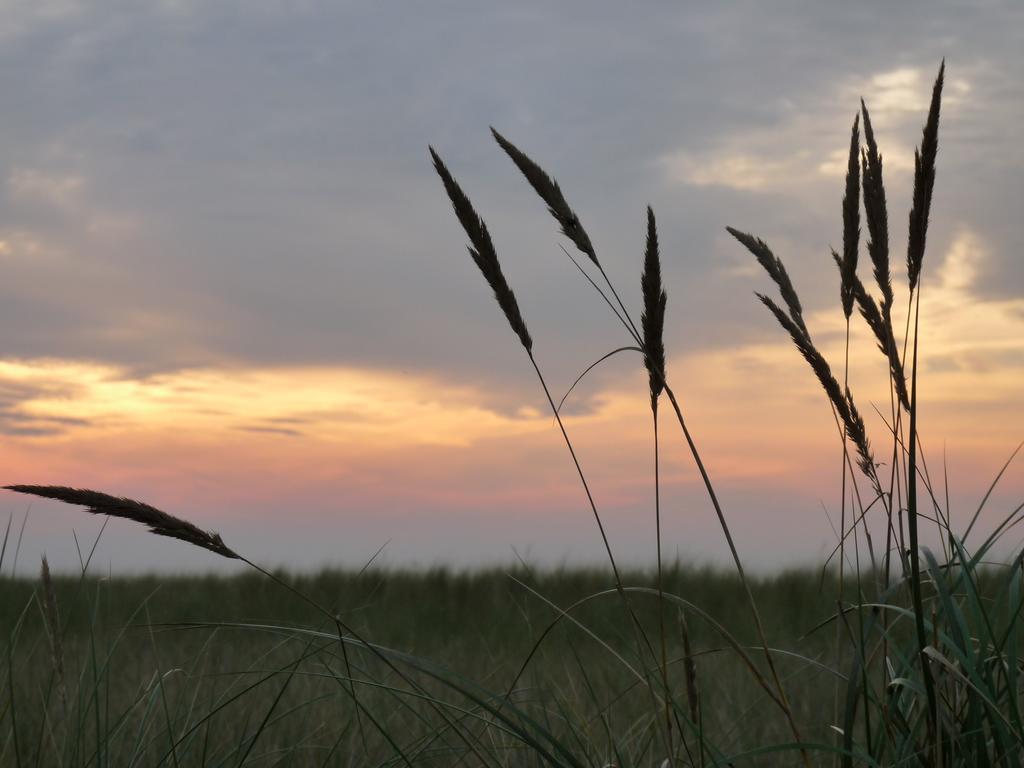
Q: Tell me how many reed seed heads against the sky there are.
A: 10